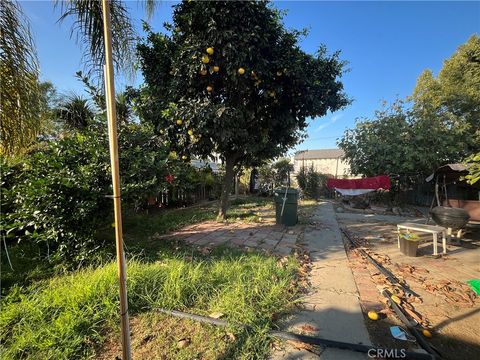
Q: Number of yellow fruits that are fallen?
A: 3